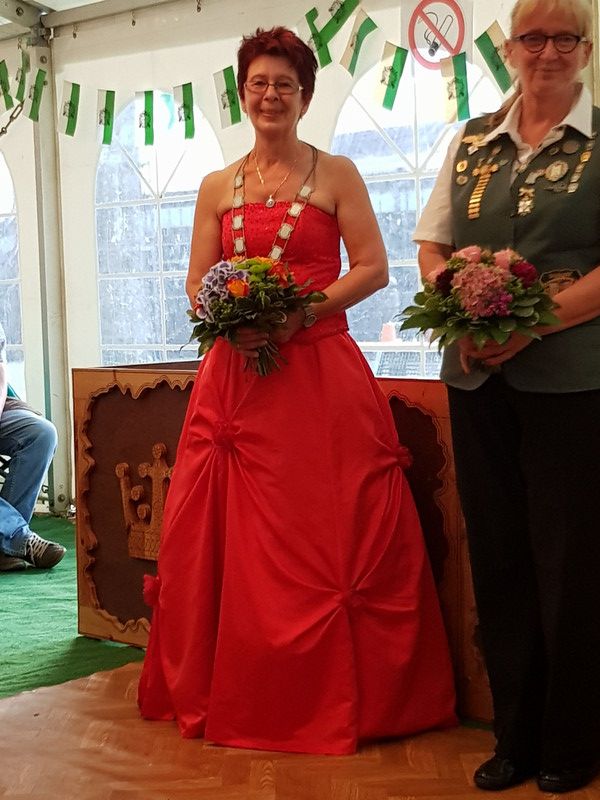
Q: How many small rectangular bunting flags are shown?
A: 14